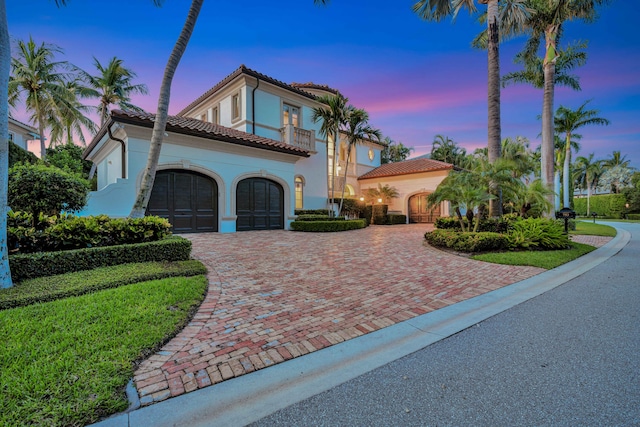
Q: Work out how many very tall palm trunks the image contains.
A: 4